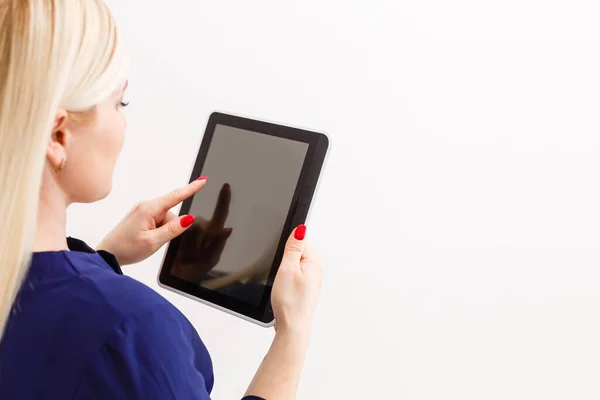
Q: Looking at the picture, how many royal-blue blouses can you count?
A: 1